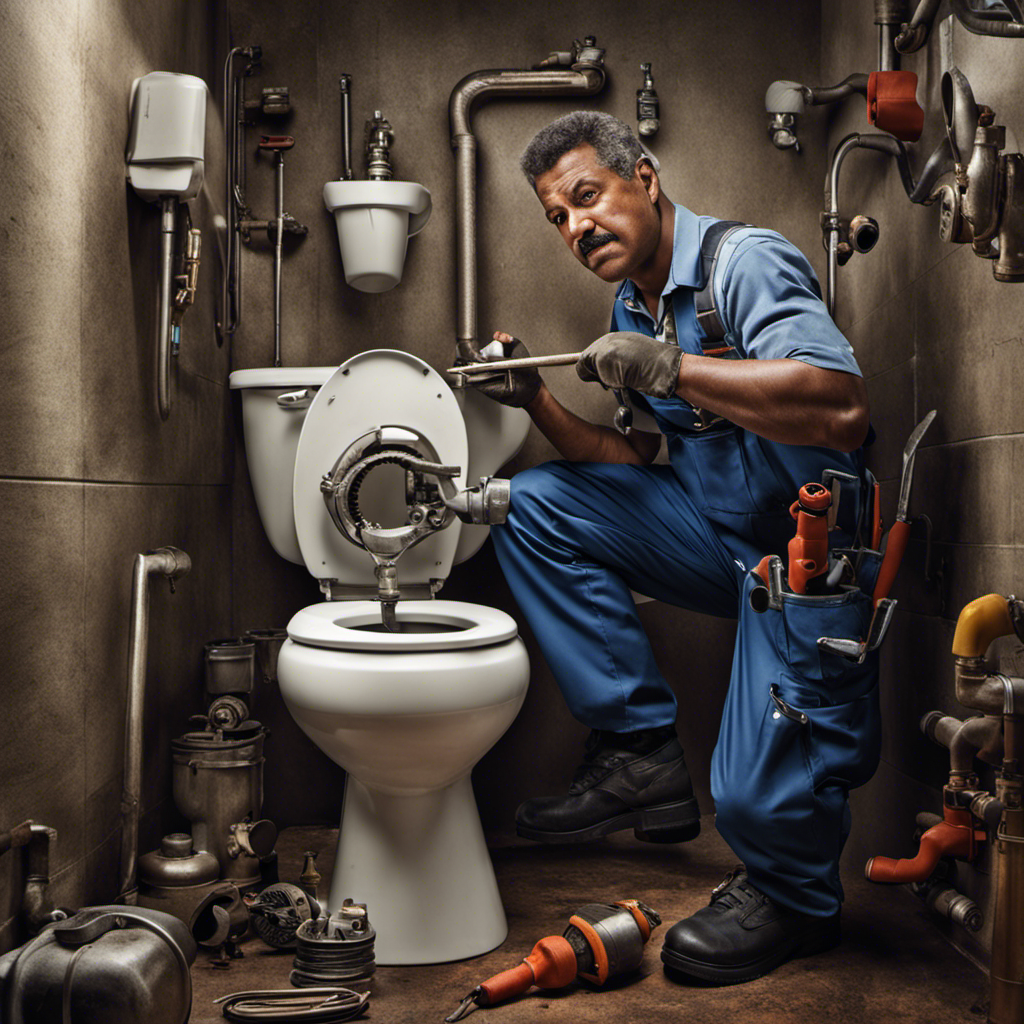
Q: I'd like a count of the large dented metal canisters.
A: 1